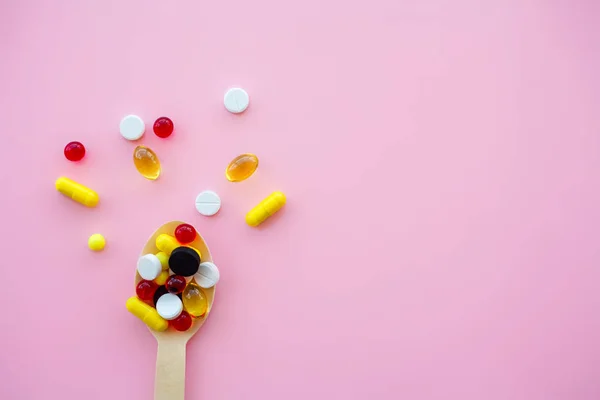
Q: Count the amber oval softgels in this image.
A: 3